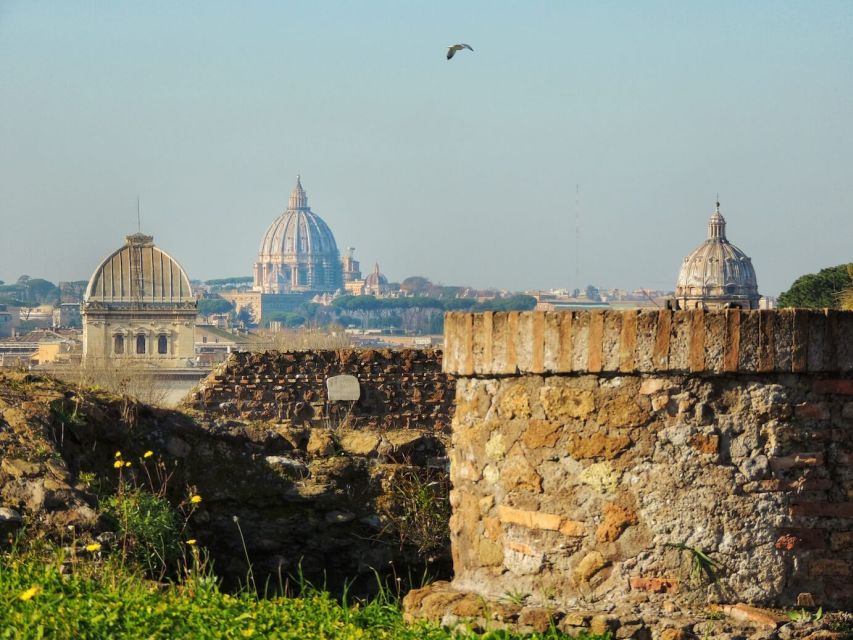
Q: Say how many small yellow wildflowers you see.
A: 8